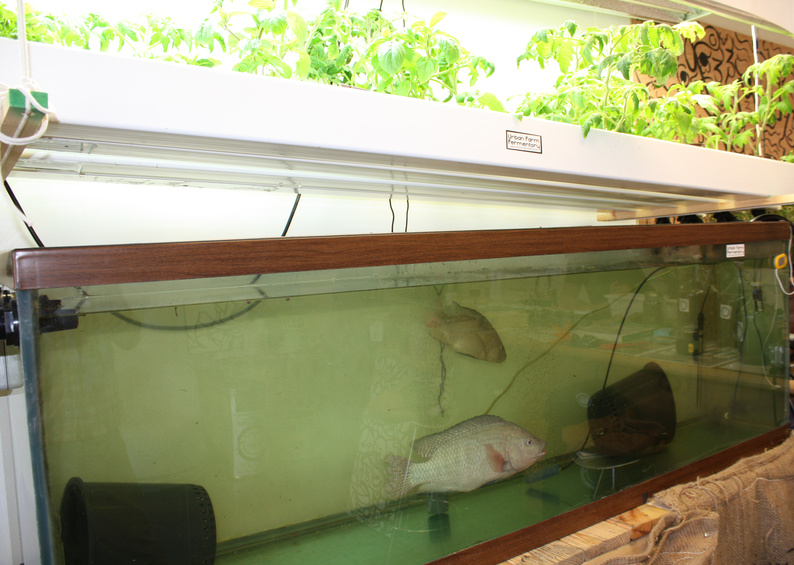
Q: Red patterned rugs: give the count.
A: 0